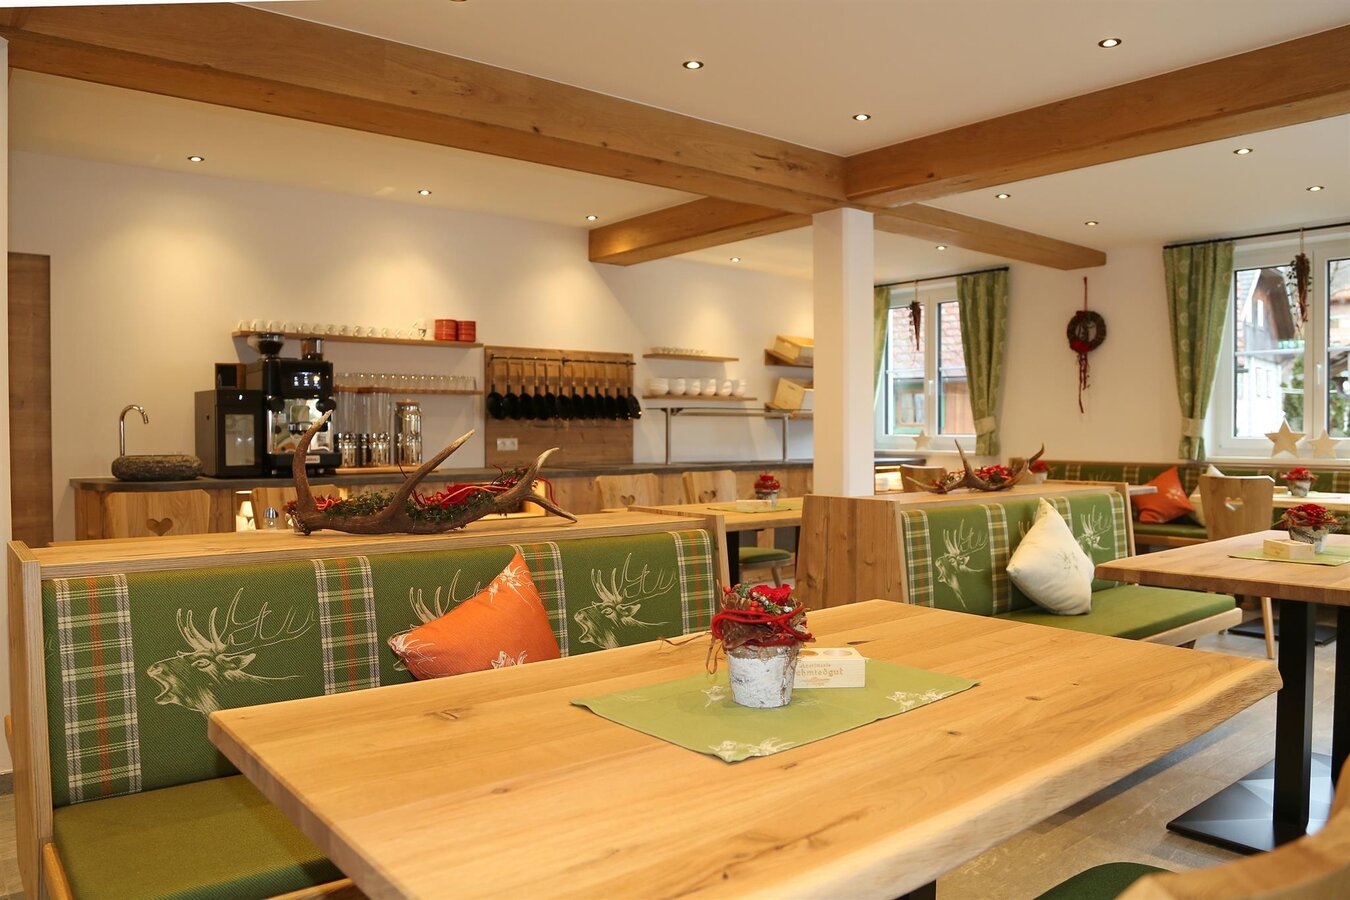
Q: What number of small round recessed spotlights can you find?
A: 12